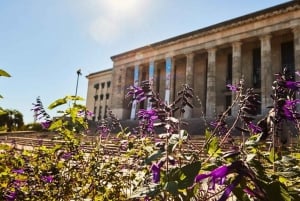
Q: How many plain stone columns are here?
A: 5